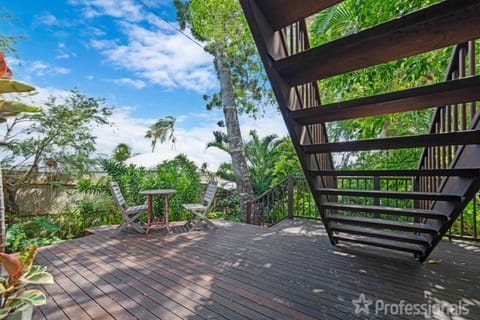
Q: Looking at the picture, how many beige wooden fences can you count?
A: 1